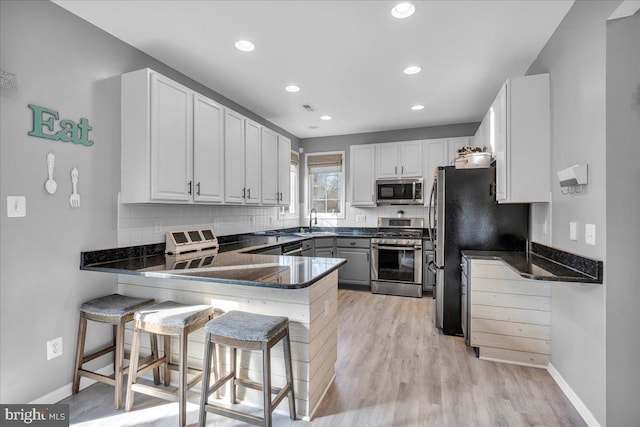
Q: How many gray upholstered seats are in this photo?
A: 3